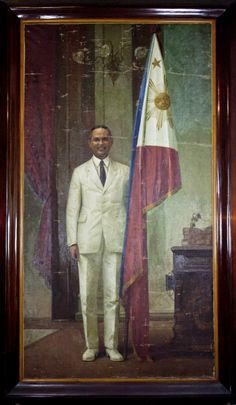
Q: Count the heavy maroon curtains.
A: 1